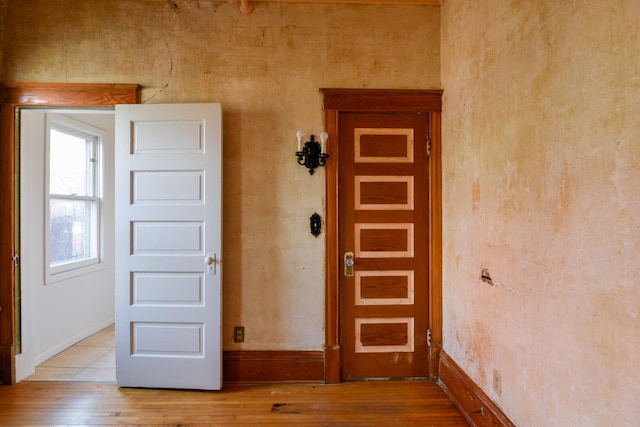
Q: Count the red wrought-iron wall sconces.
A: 0